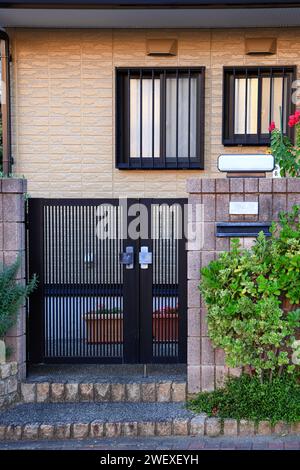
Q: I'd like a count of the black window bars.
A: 11